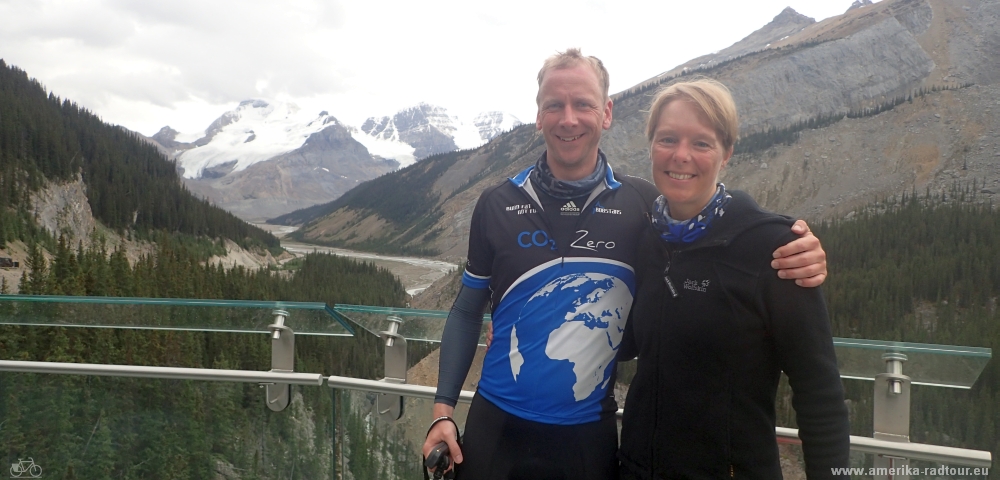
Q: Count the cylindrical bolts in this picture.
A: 3